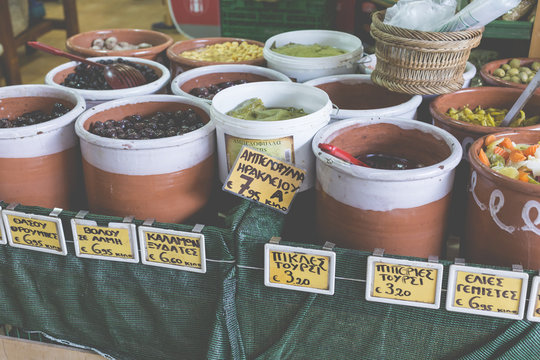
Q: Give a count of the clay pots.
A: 11